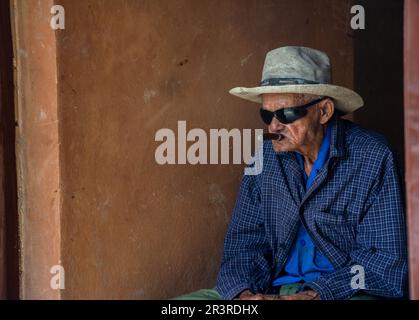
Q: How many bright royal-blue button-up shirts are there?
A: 1